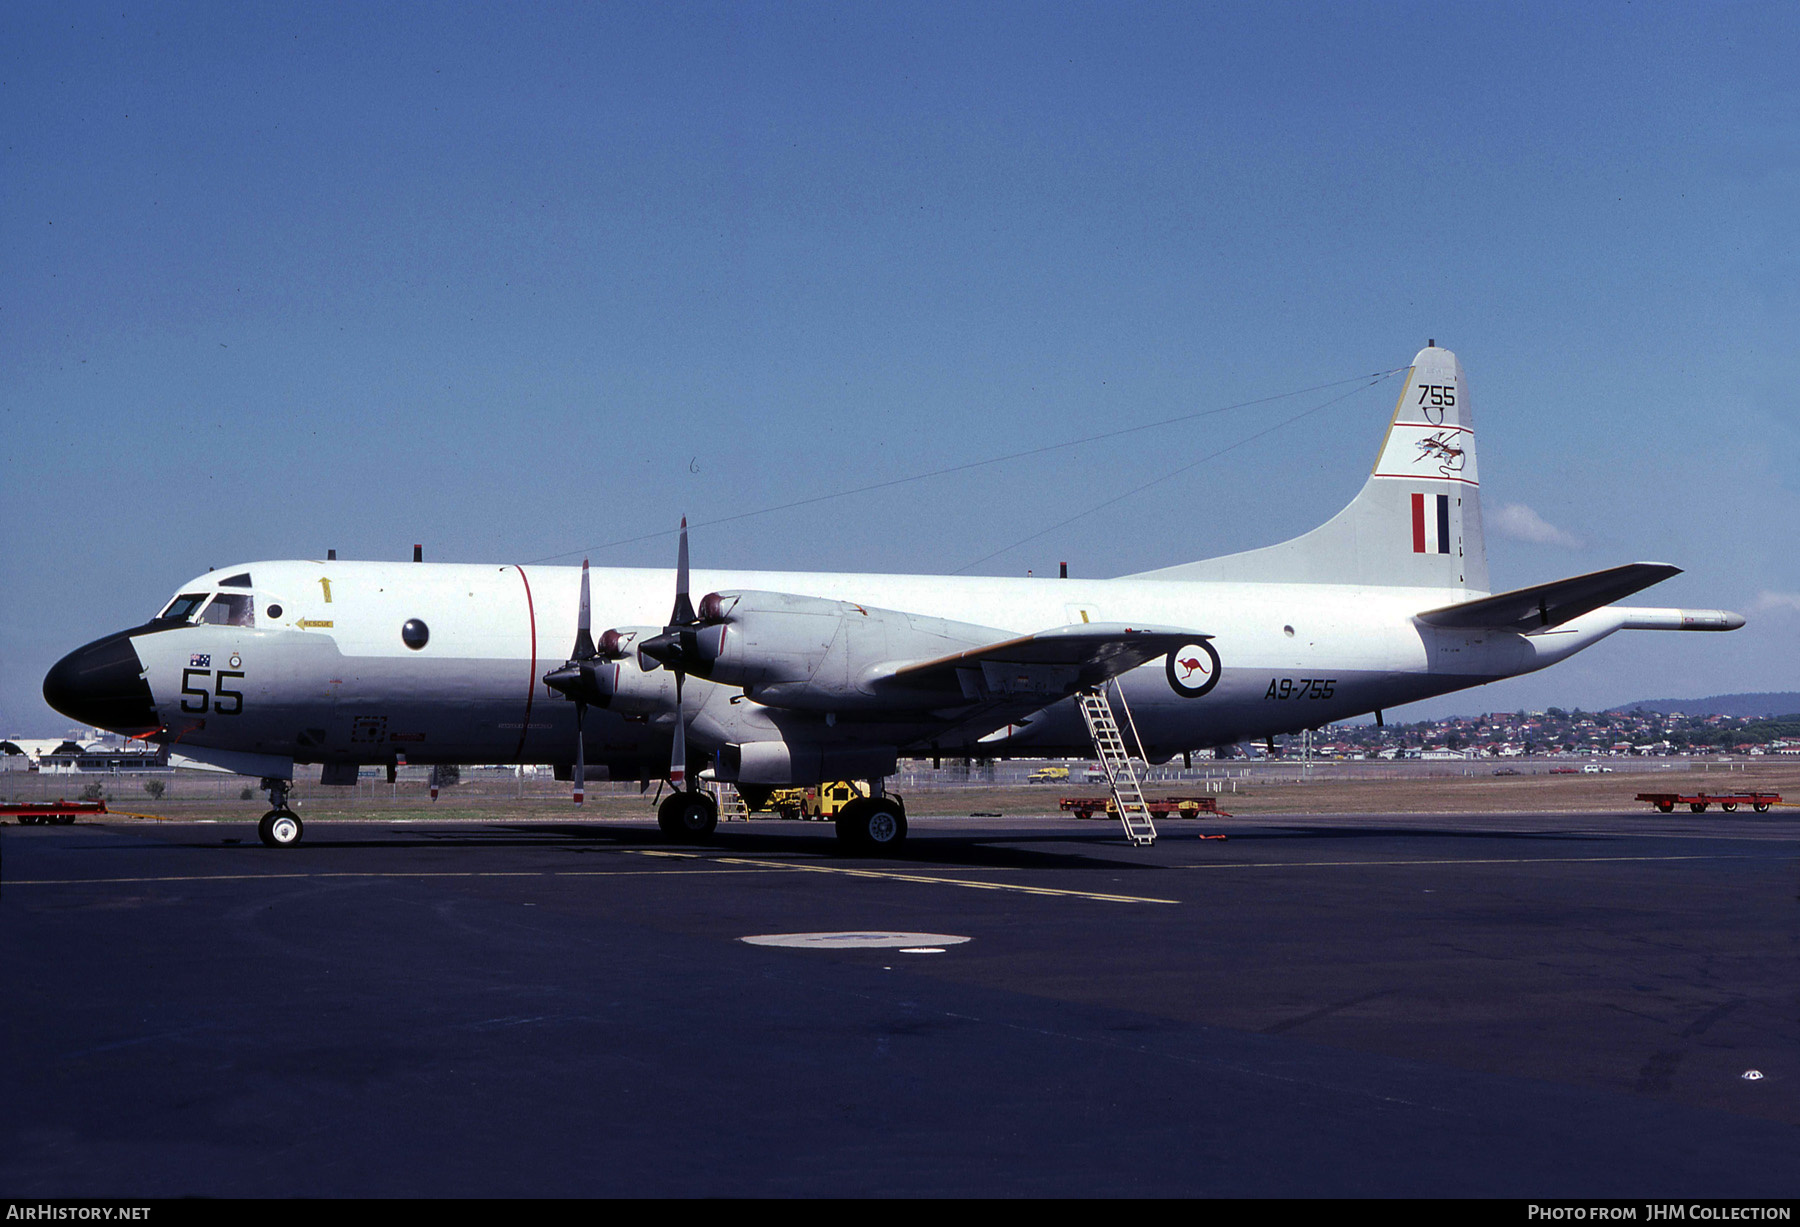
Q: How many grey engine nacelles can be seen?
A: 2